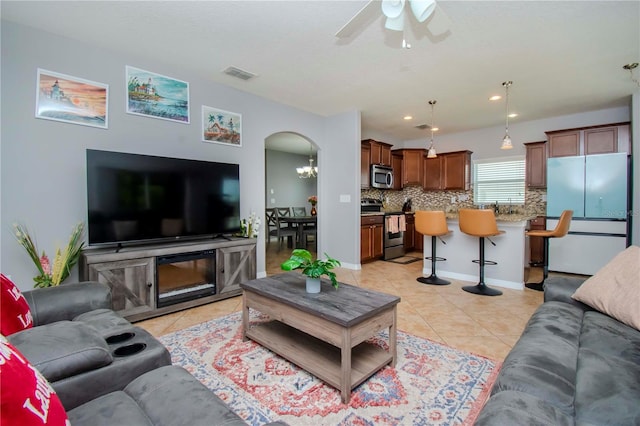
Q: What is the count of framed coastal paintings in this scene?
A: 3